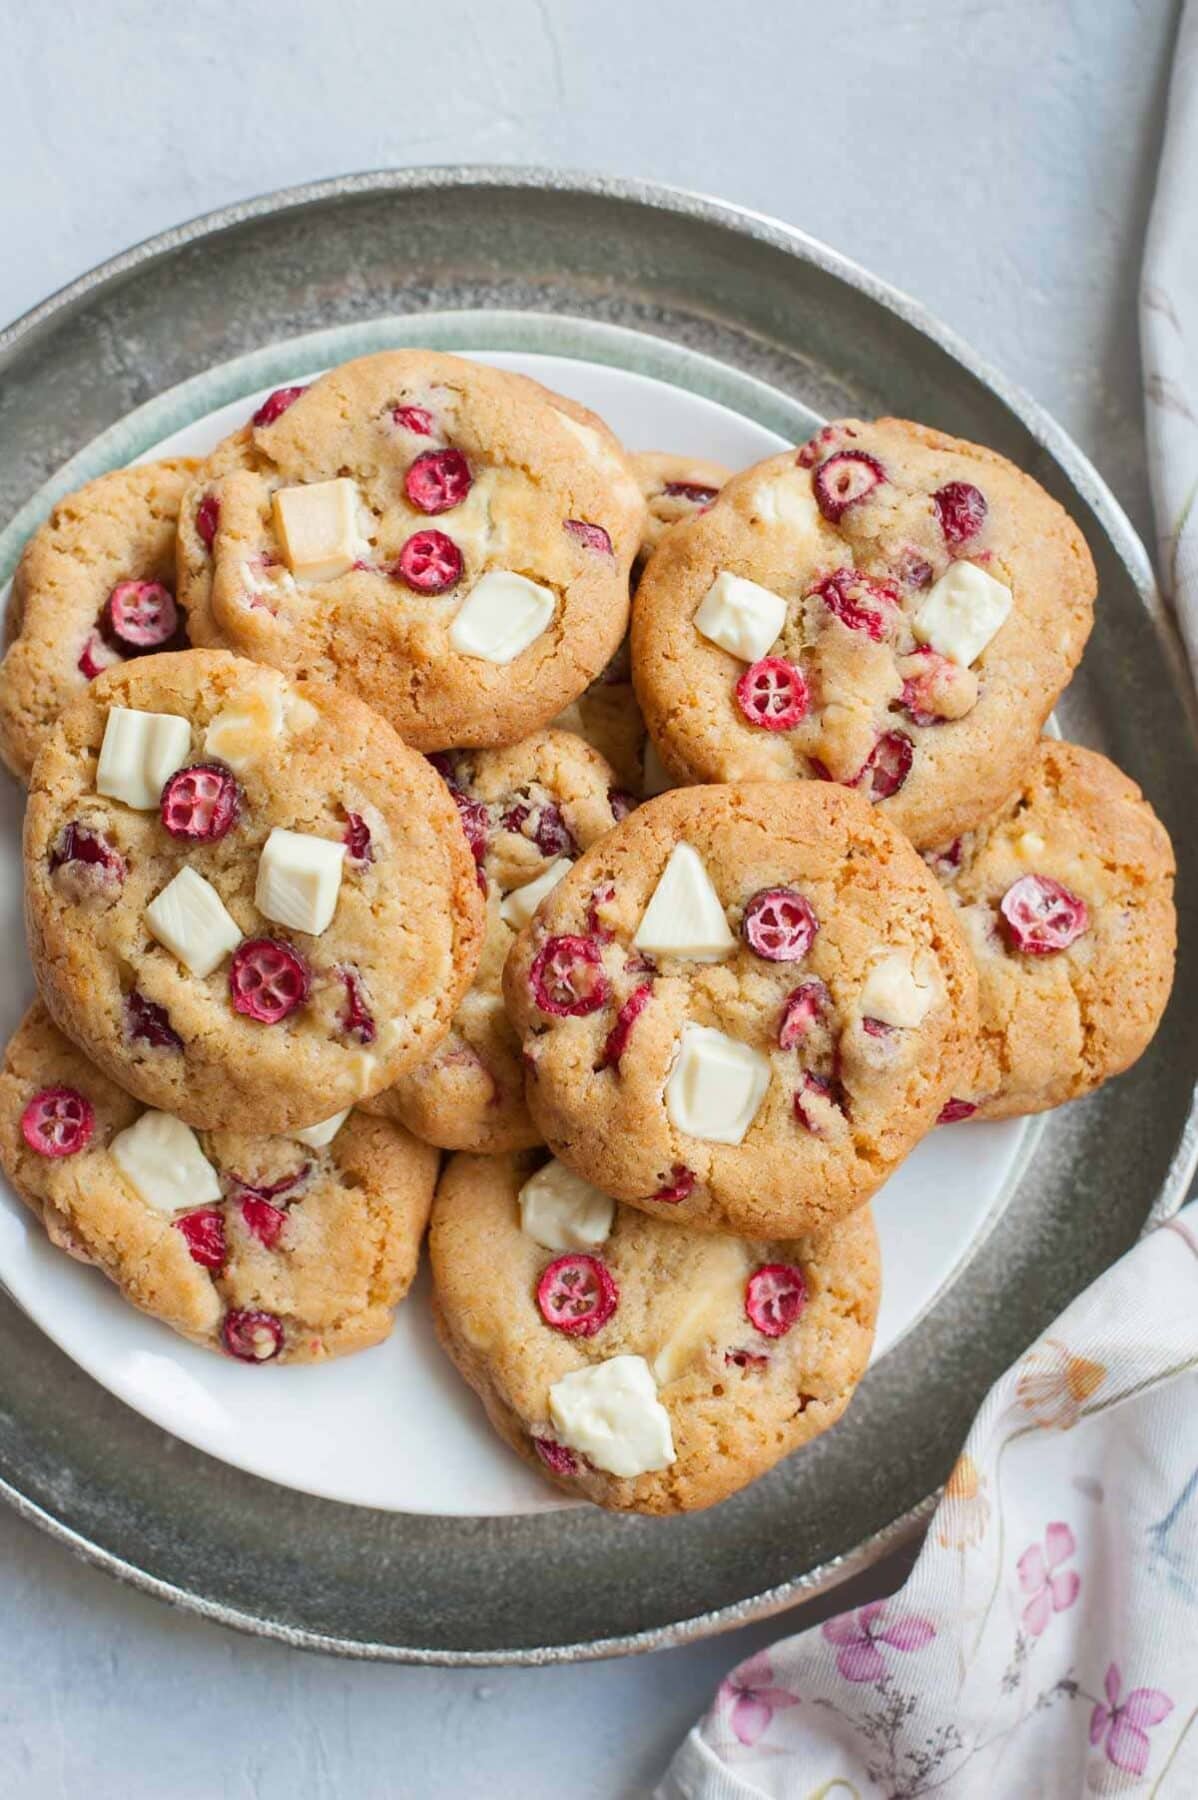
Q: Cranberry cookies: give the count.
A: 10